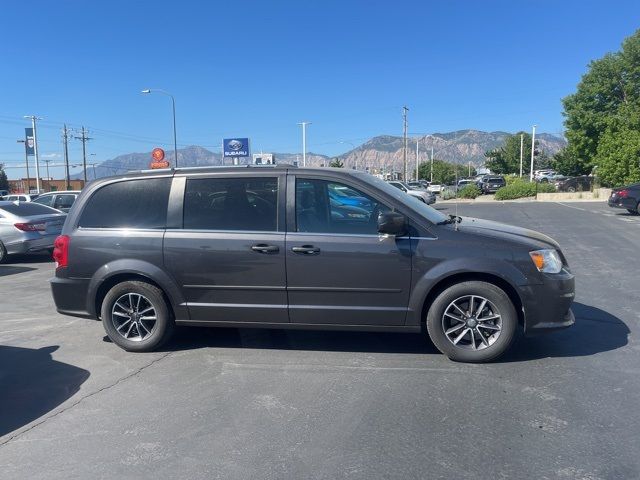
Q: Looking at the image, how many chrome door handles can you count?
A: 2